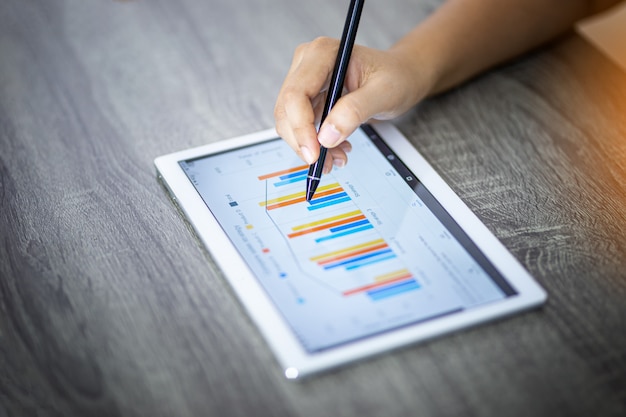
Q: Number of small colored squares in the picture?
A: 5